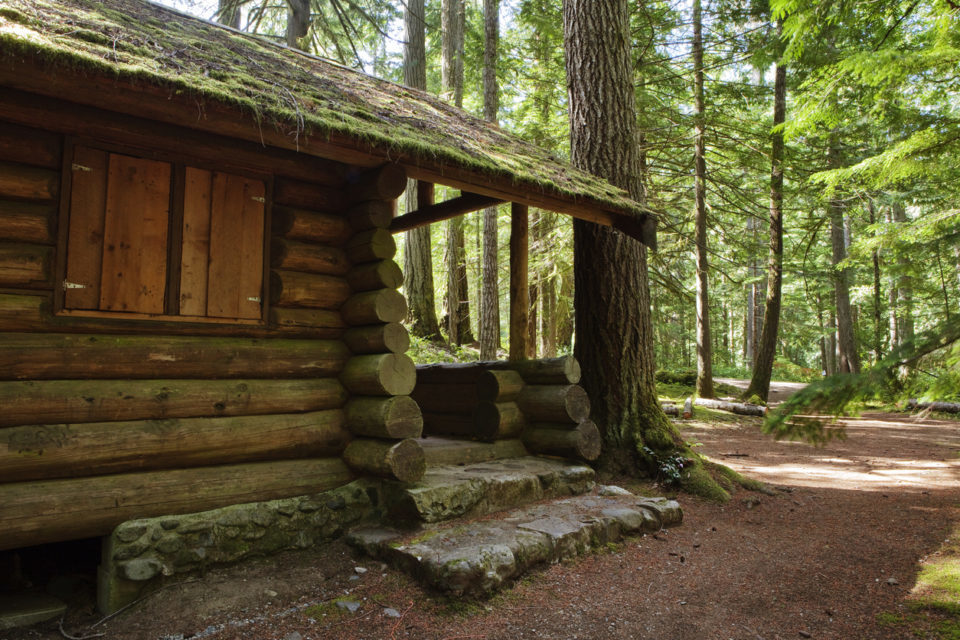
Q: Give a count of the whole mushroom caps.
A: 0